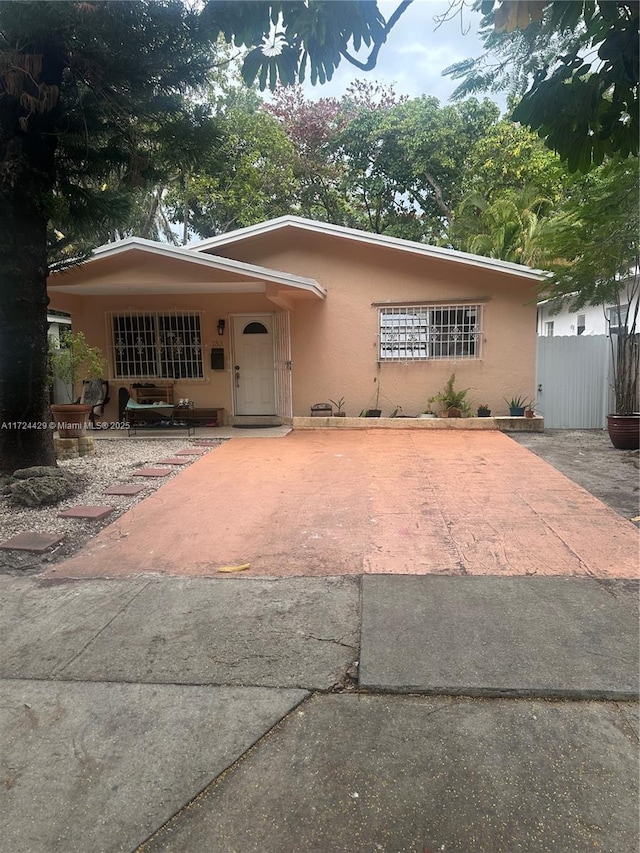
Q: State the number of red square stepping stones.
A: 7